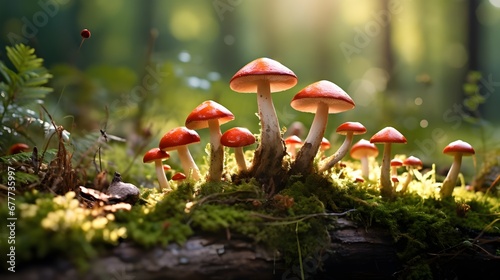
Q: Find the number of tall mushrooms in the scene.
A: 2